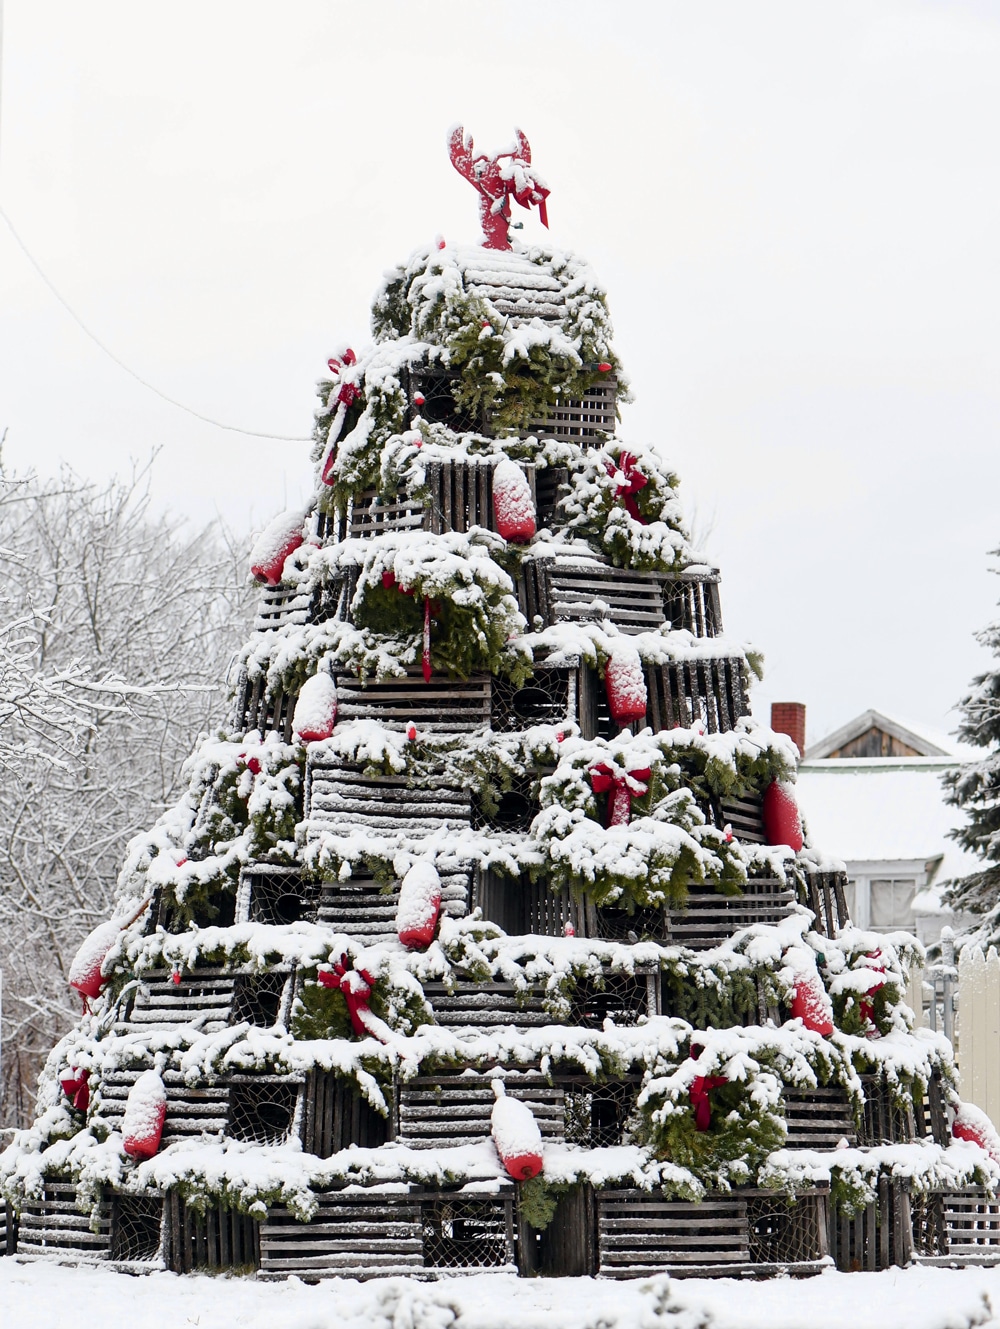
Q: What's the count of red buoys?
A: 11